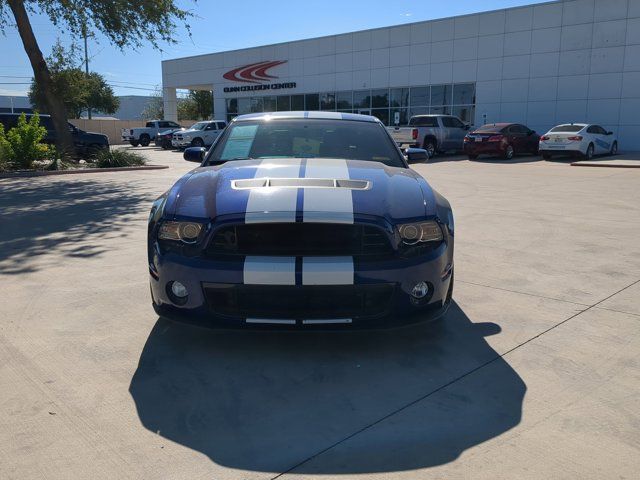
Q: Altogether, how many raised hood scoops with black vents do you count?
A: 1